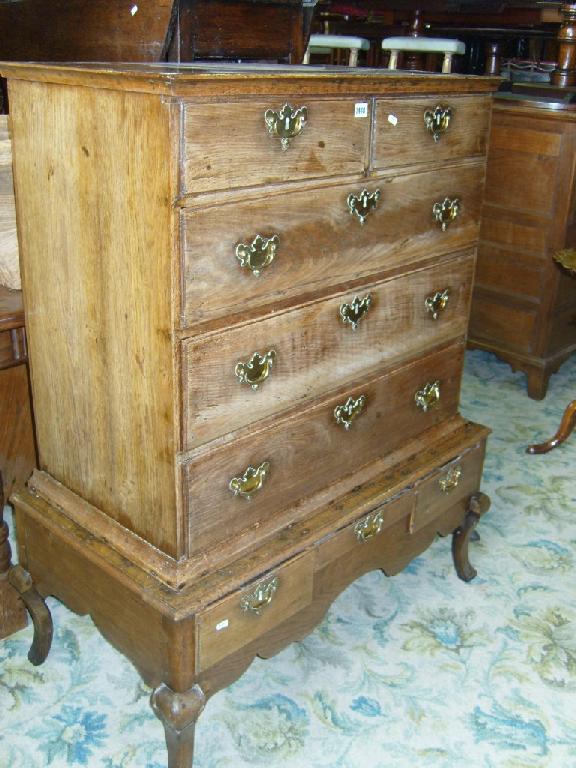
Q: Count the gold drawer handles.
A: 14